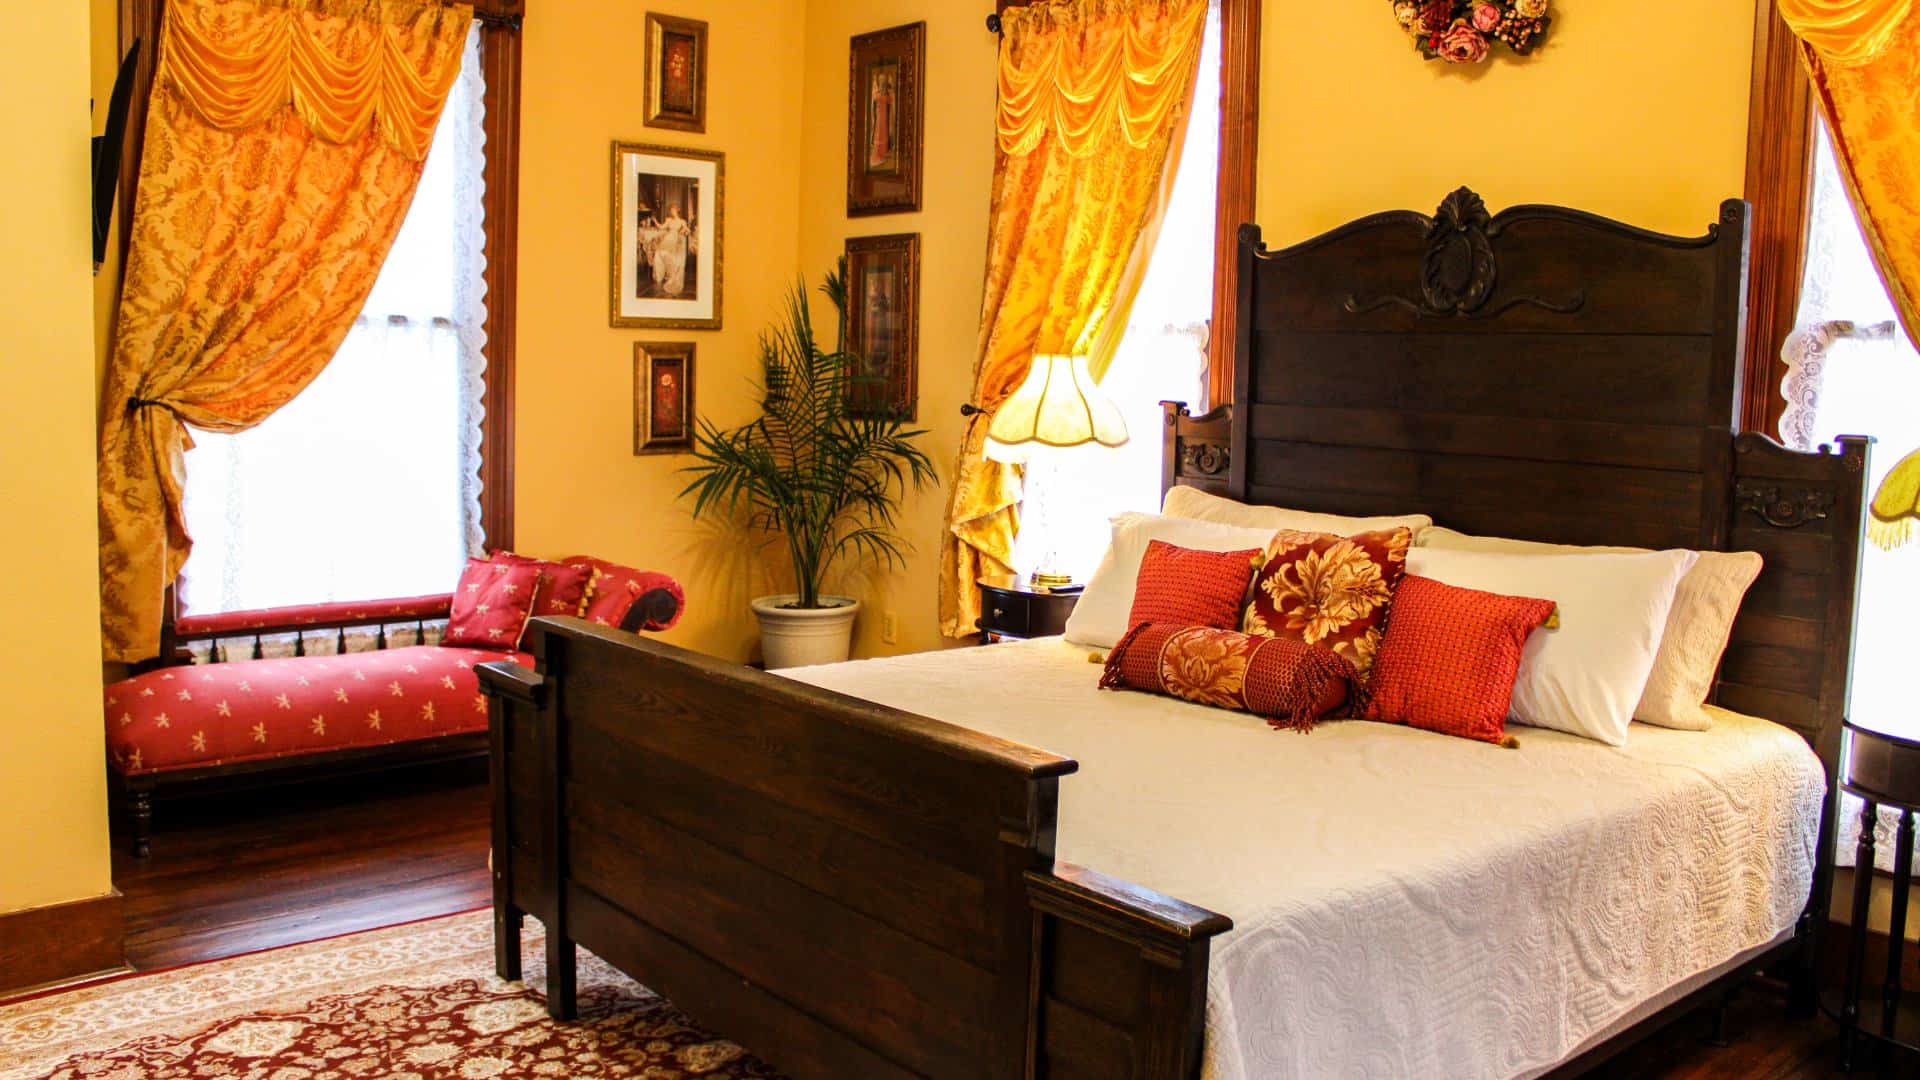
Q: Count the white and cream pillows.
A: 4